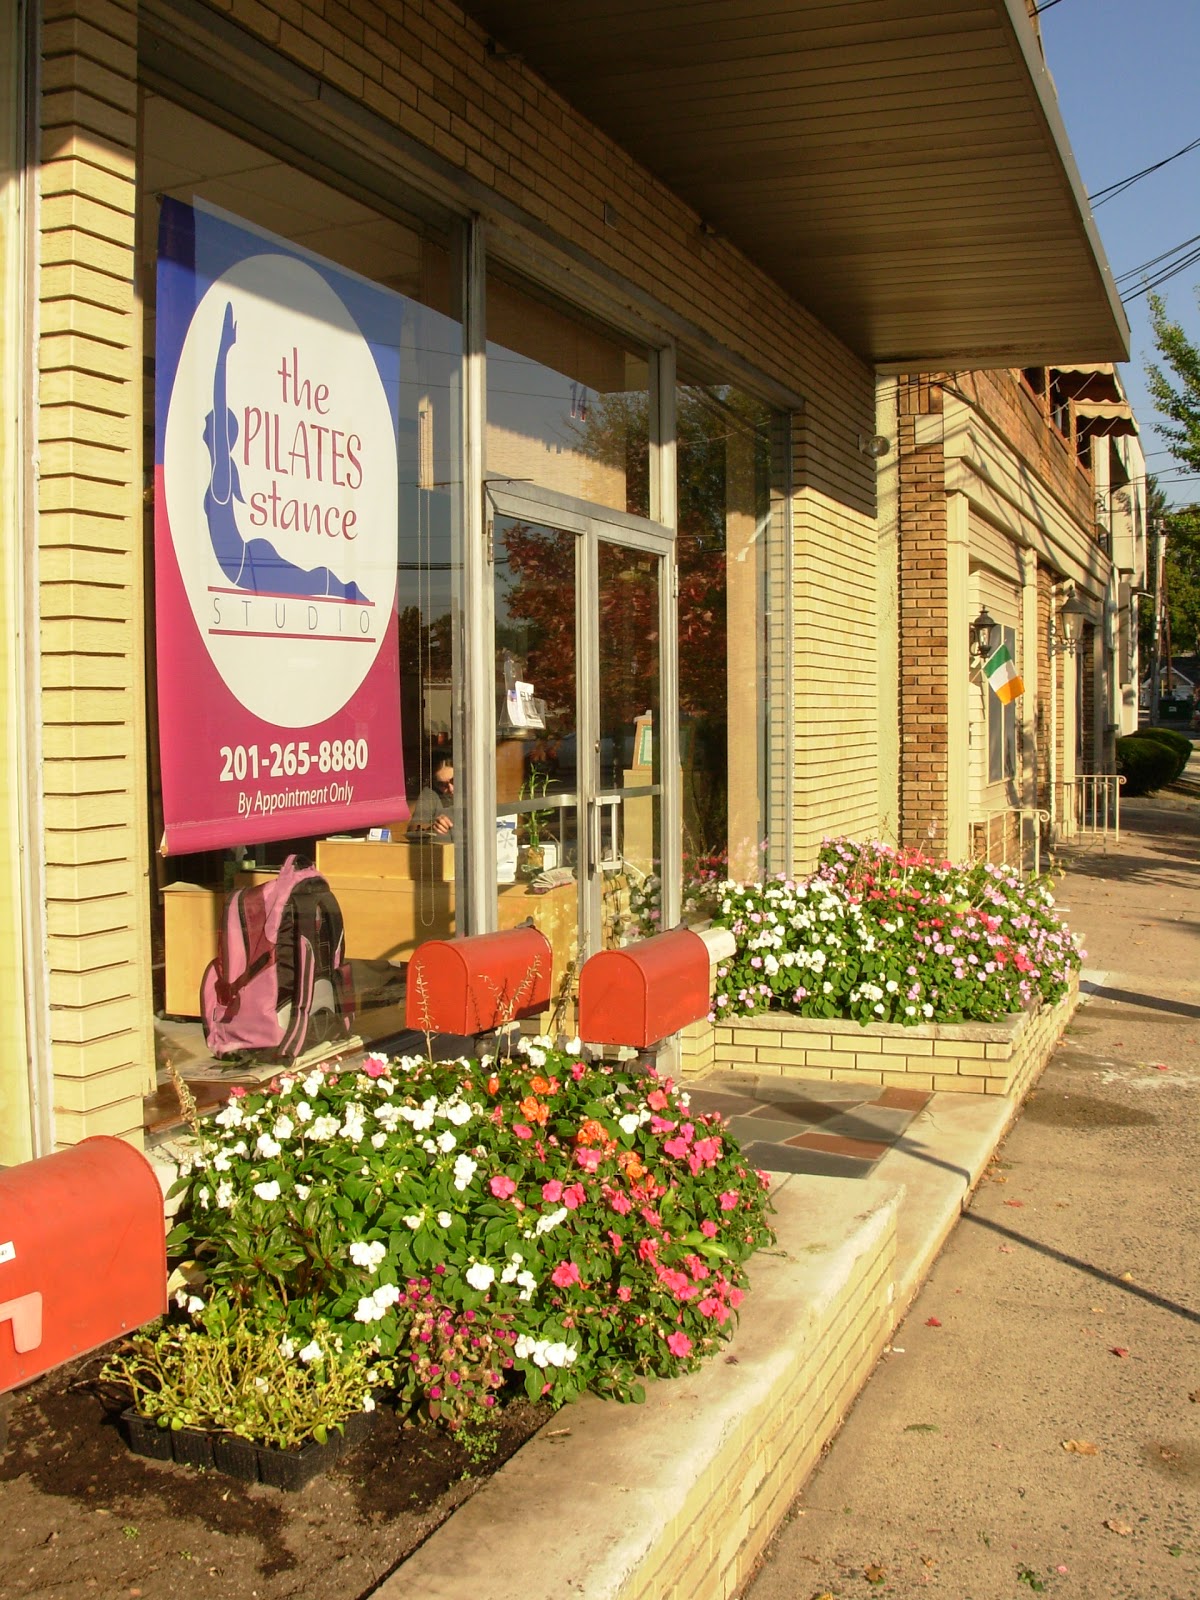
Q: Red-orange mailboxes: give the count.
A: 3